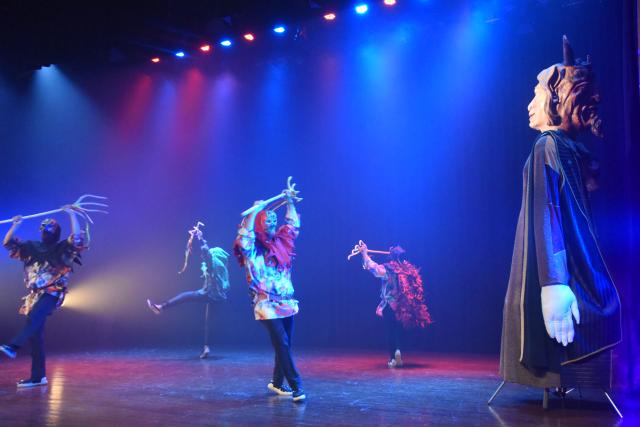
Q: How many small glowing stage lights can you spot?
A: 9